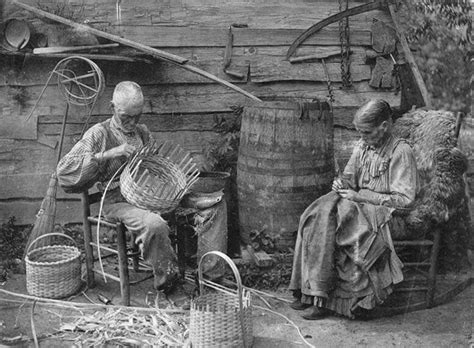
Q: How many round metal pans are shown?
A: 1